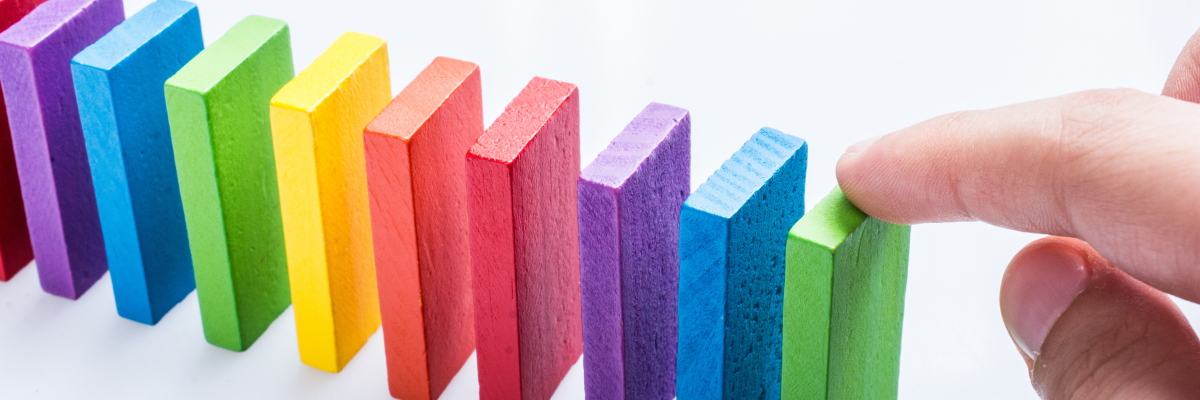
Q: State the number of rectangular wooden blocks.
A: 10